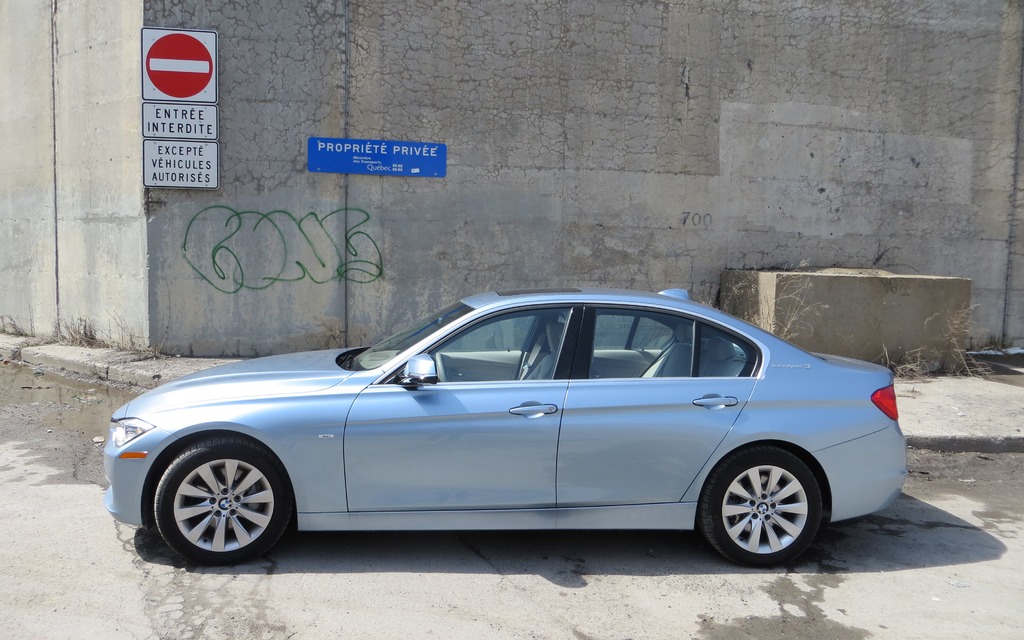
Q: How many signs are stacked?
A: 3